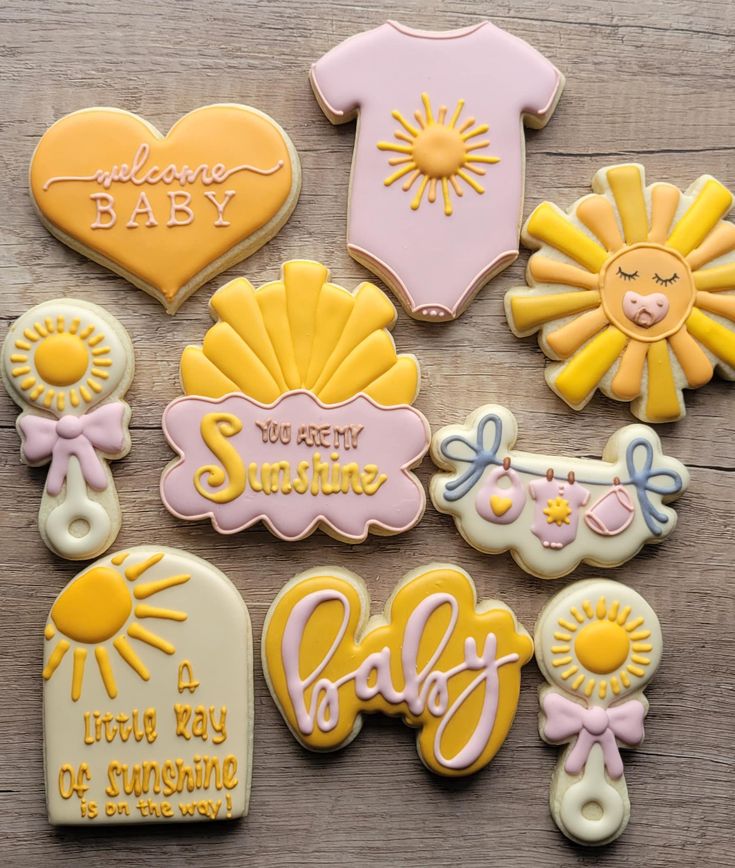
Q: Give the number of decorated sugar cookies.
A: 9